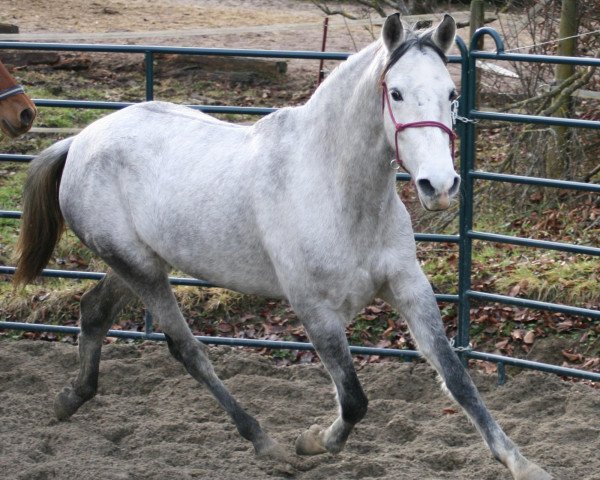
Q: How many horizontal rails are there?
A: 12